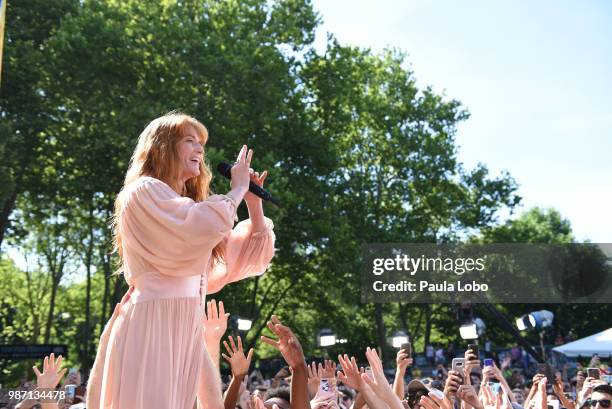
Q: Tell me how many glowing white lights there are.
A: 5